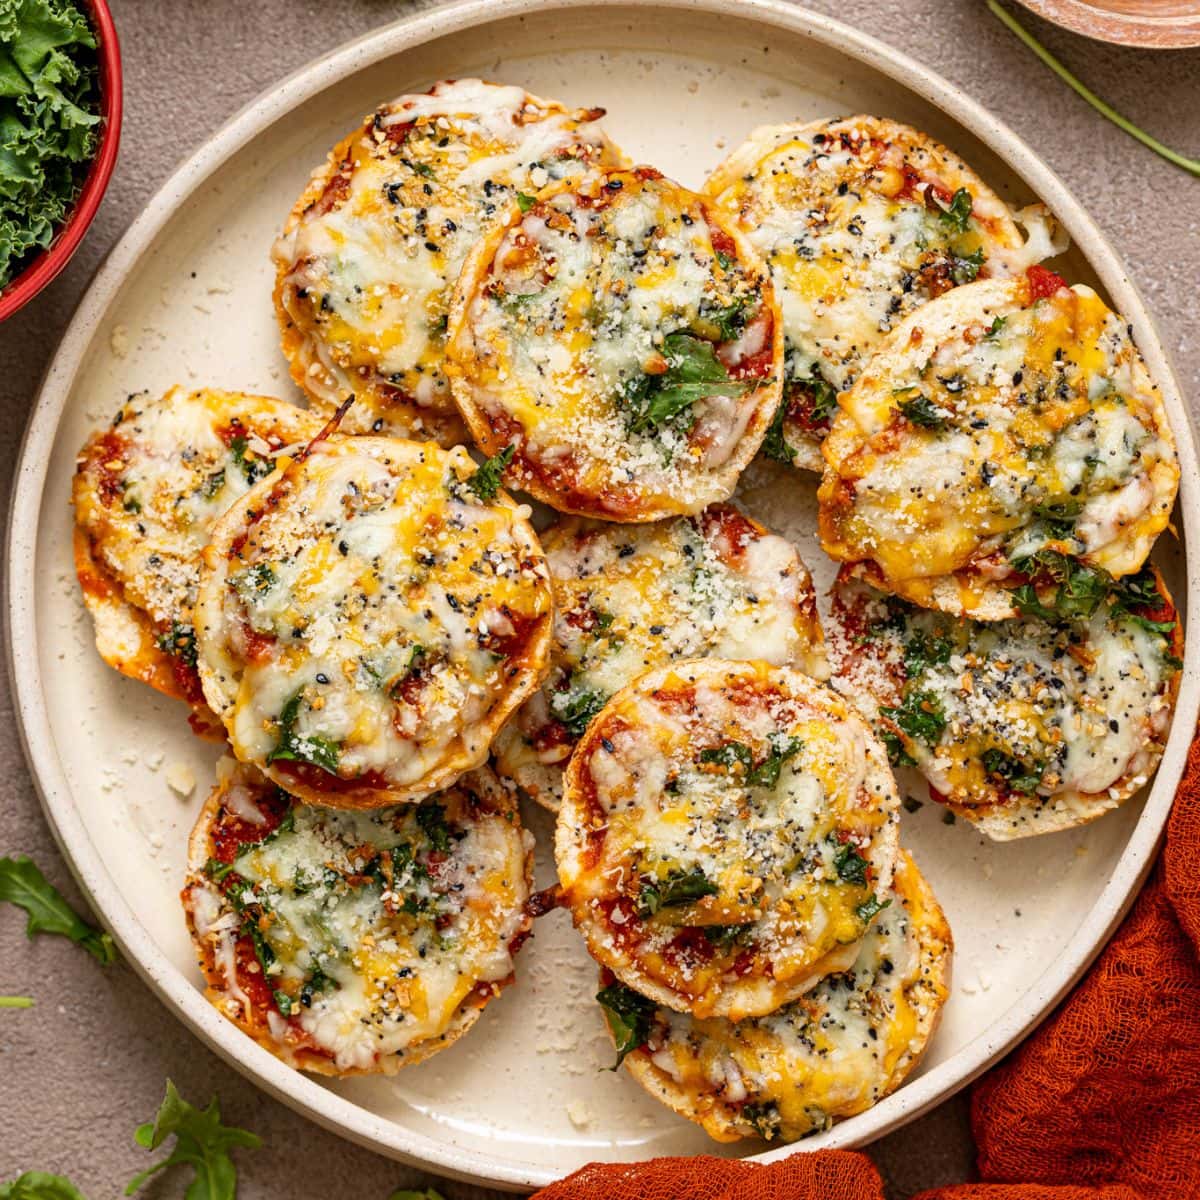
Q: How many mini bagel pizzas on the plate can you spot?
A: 11